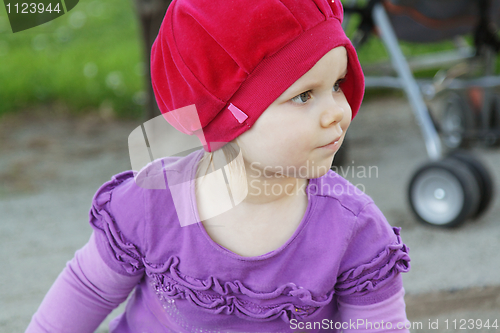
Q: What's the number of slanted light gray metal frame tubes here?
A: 1